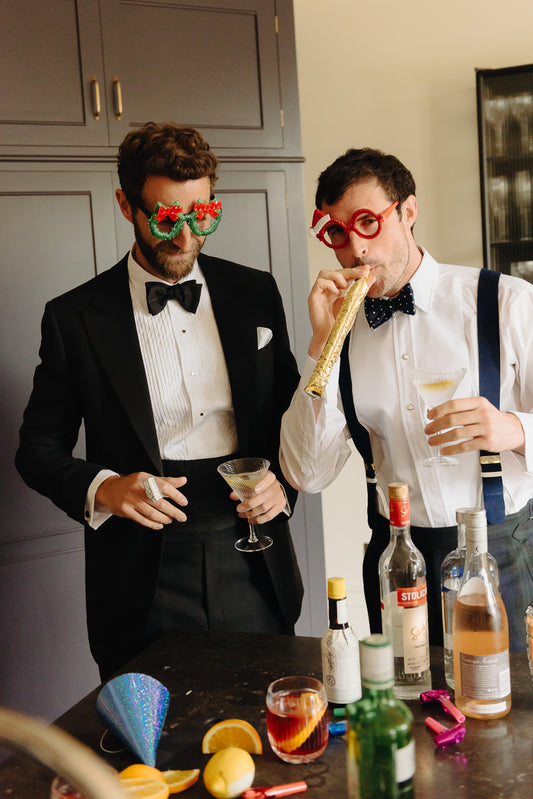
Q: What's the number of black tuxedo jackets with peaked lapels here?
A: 1